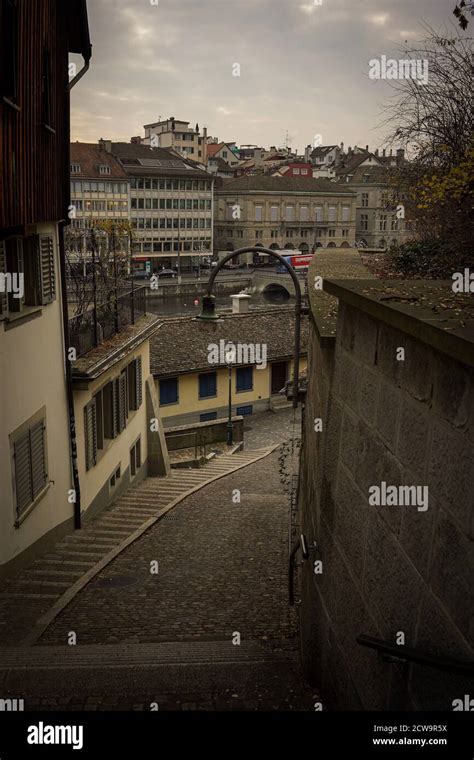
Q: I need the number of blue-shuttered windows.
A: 5